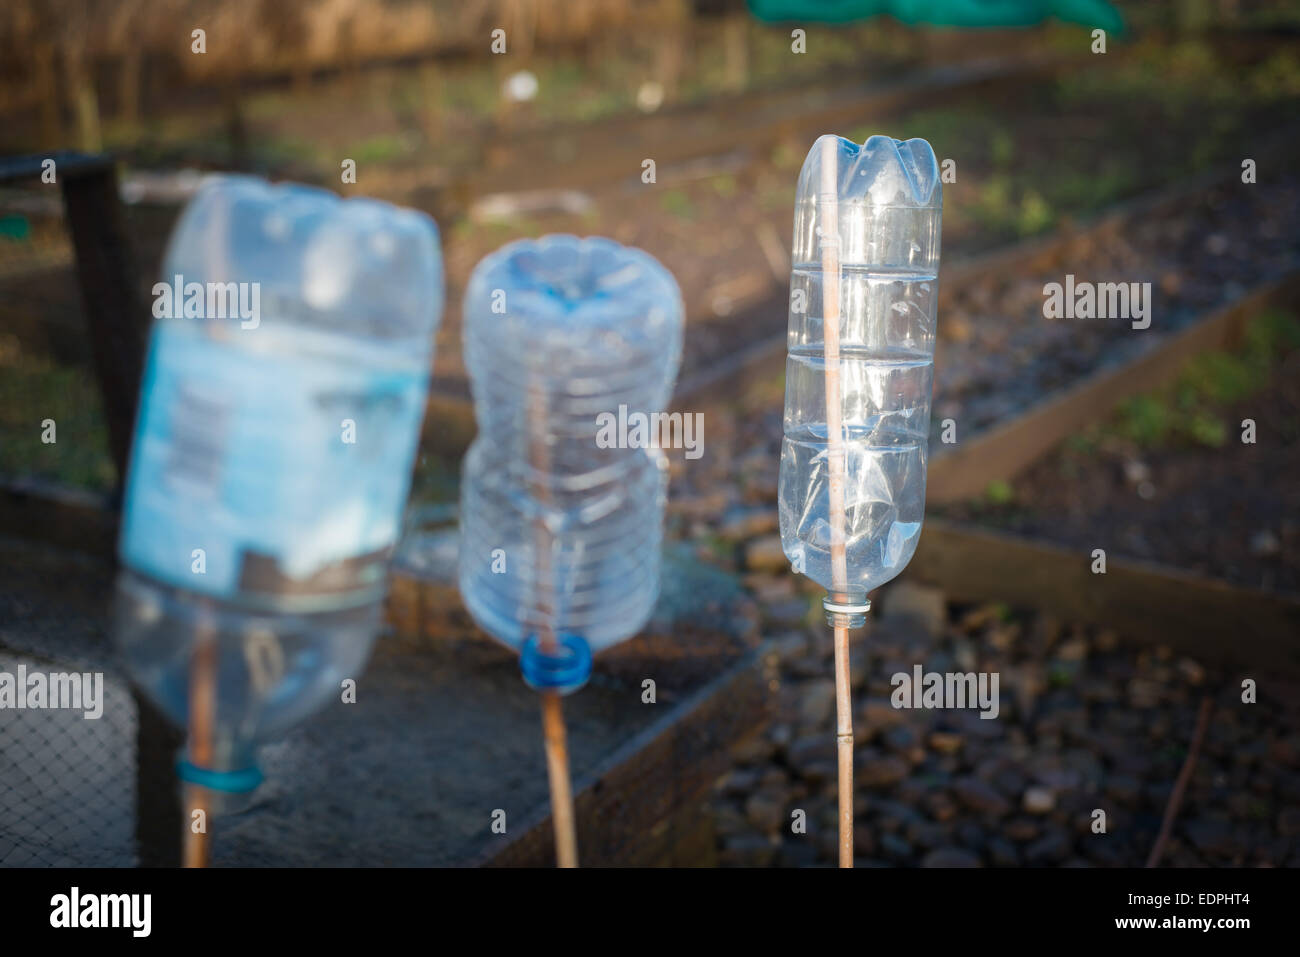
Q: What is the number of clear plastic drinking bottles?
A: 3